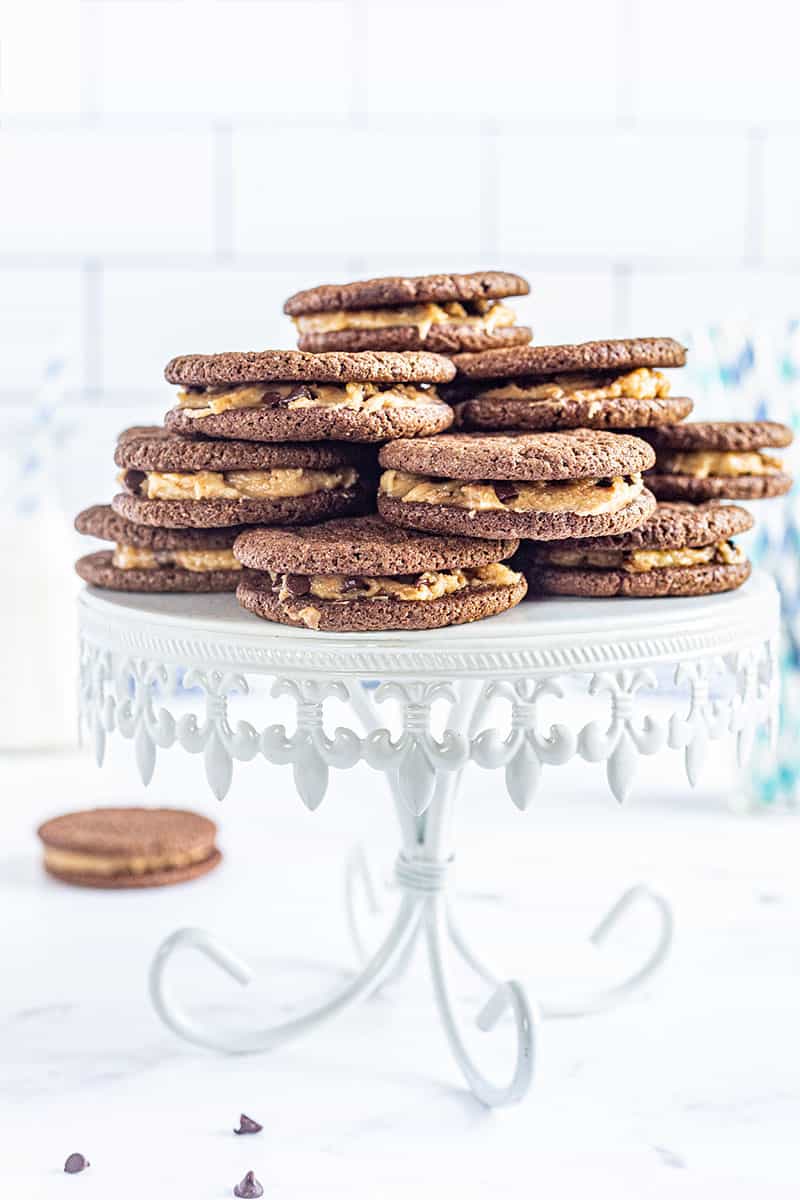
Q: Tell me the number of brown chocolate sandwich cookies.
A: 10